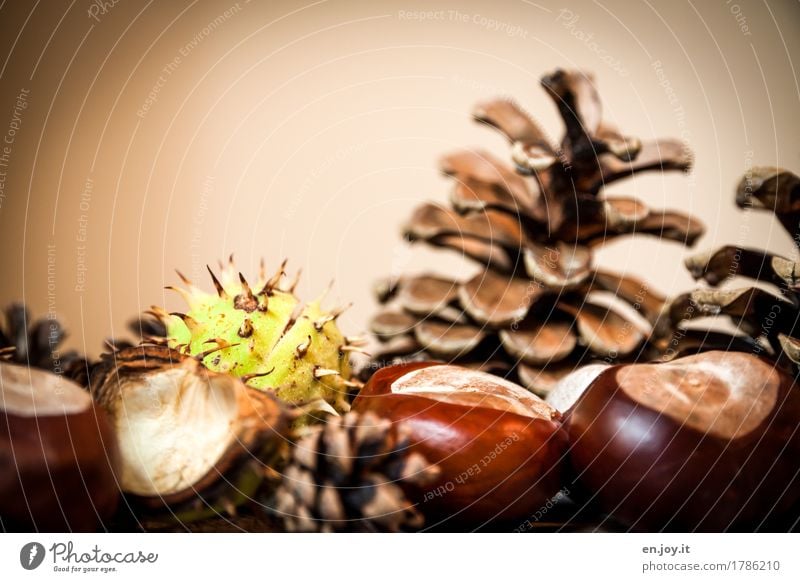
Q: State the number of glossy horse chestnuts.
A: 3